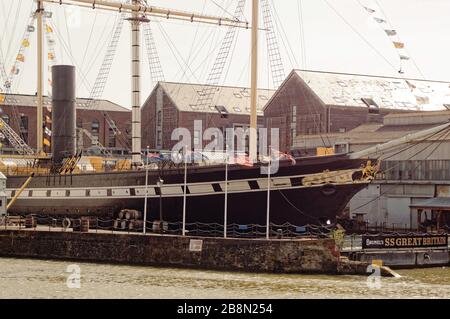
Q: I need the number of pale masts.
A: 3